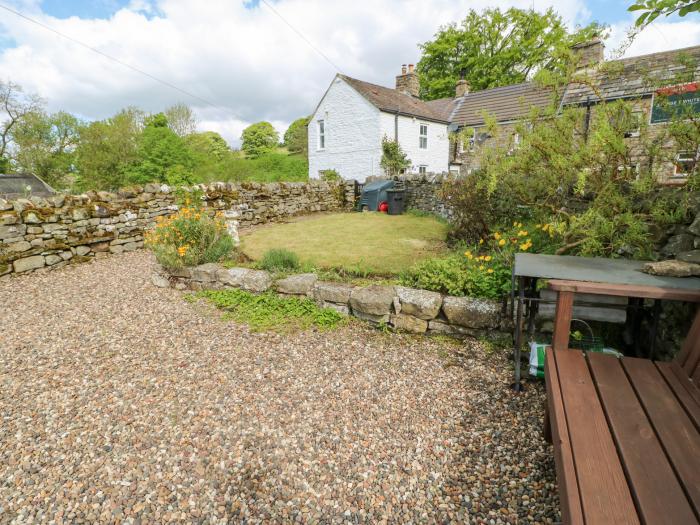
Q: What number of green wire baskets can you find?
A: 1